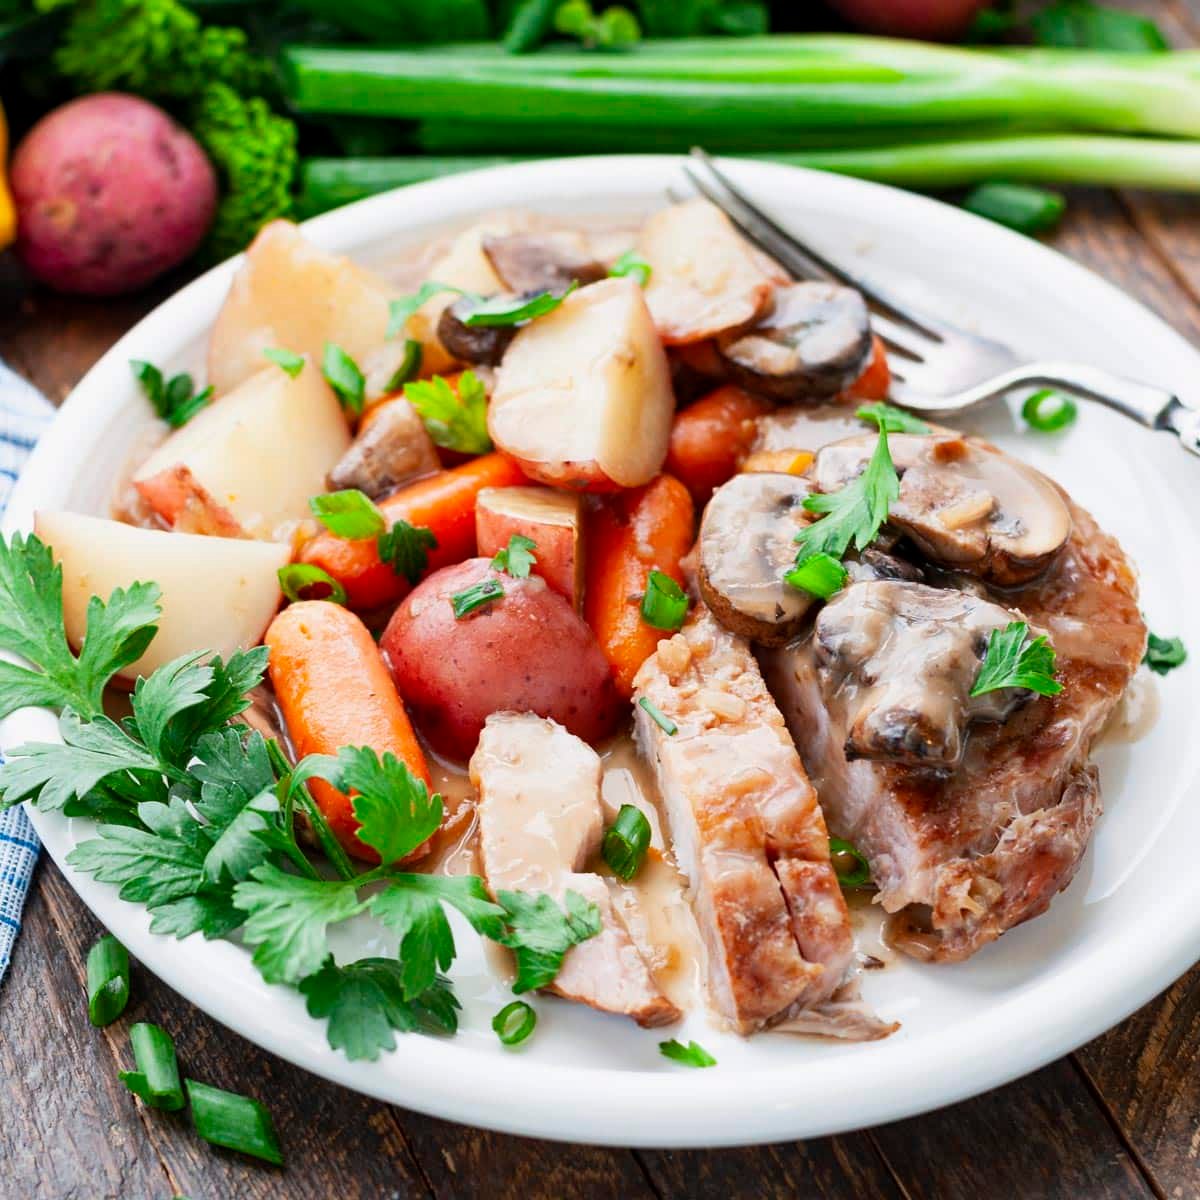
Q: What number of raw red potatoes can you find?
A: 2